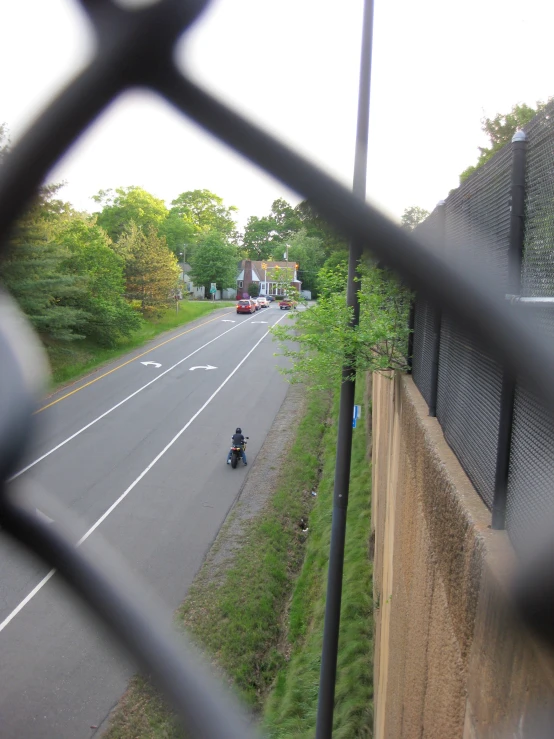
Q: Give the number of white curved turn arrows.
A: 4